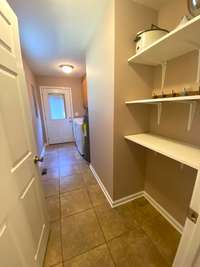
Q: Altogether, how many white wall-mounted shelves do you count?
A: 3